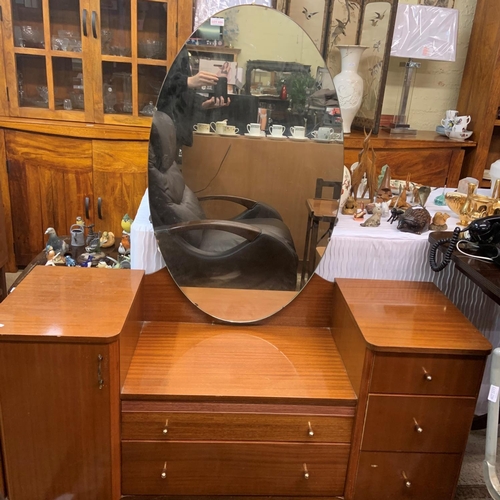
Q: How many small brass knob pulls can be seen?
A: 7